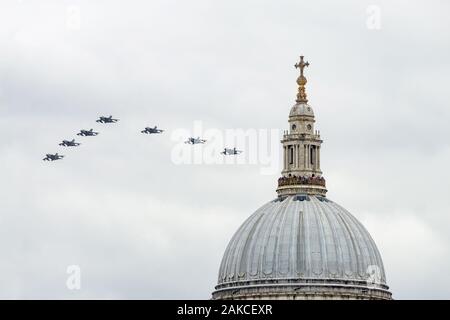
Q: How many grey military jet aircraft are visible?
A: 7